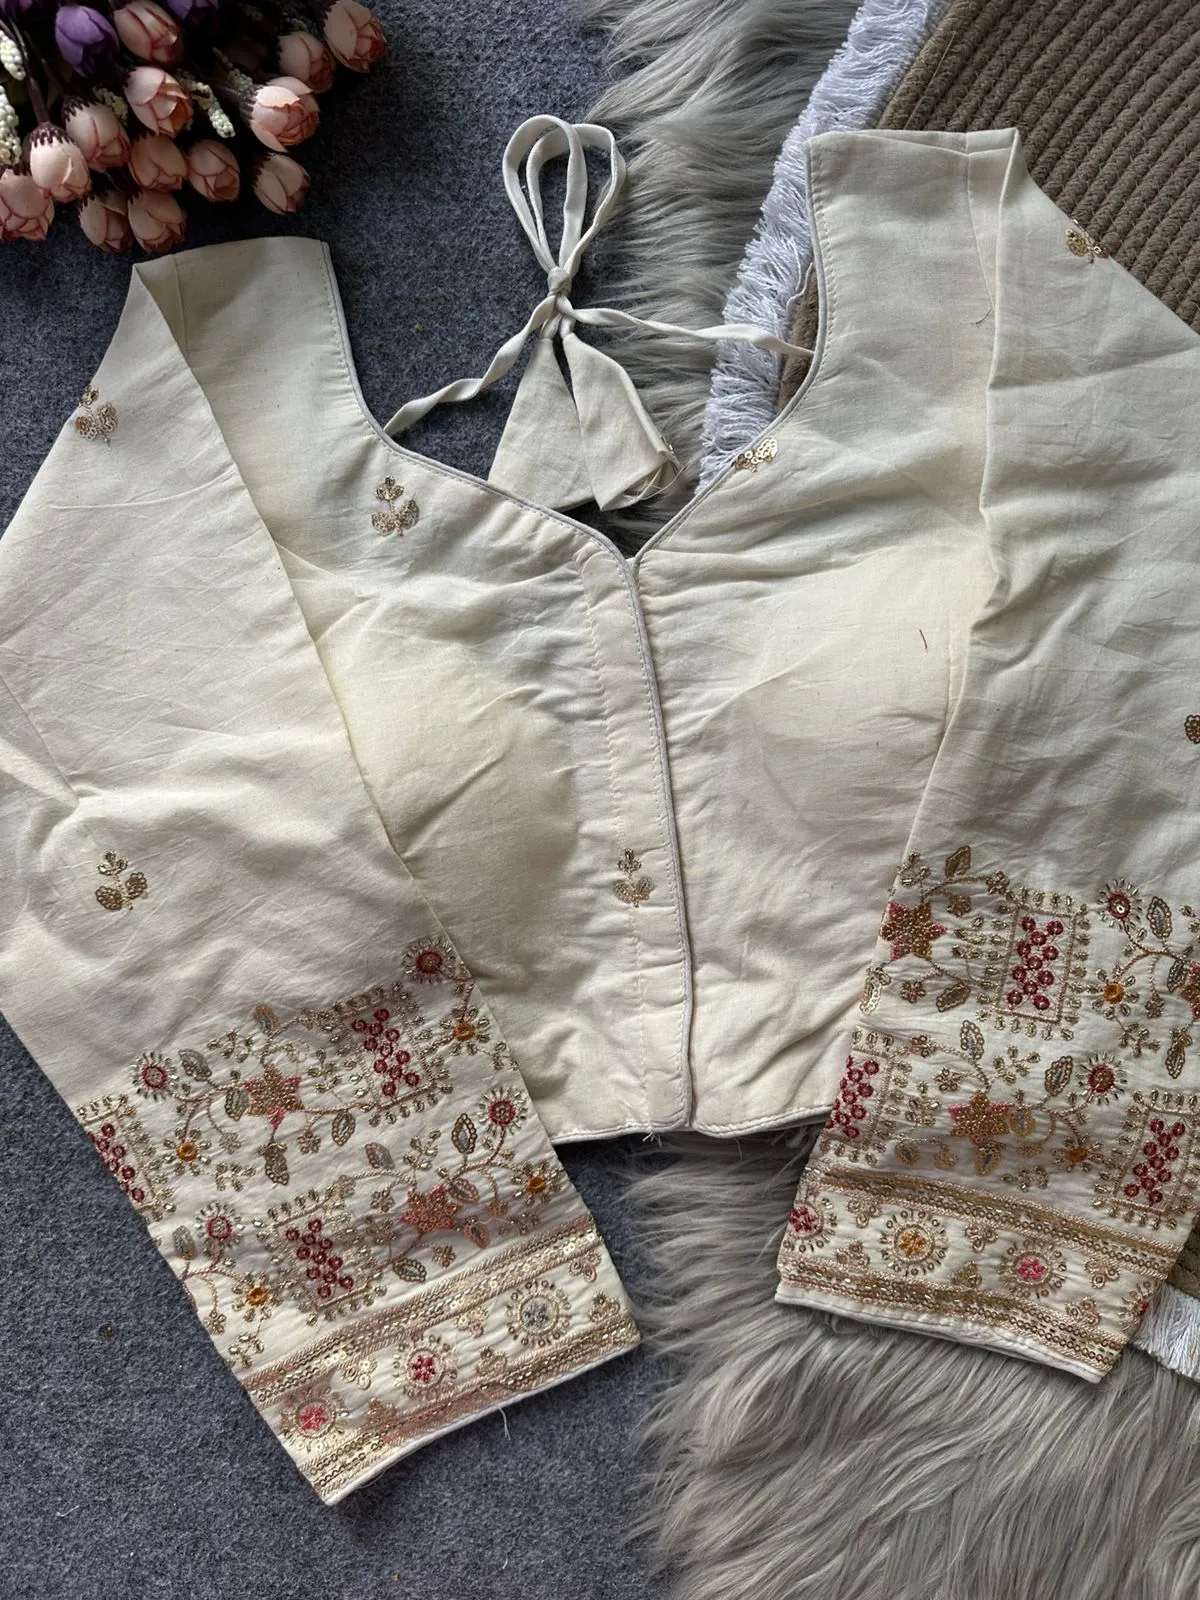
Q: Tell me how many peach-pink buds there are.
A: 13